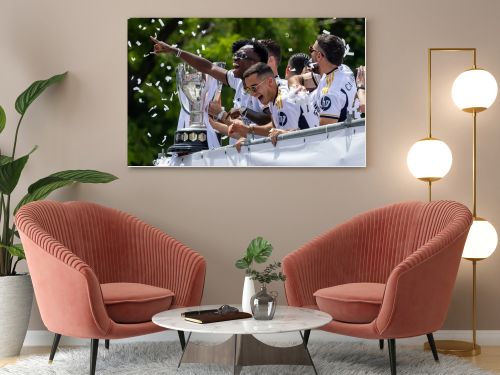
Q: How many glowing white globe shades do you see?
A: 3